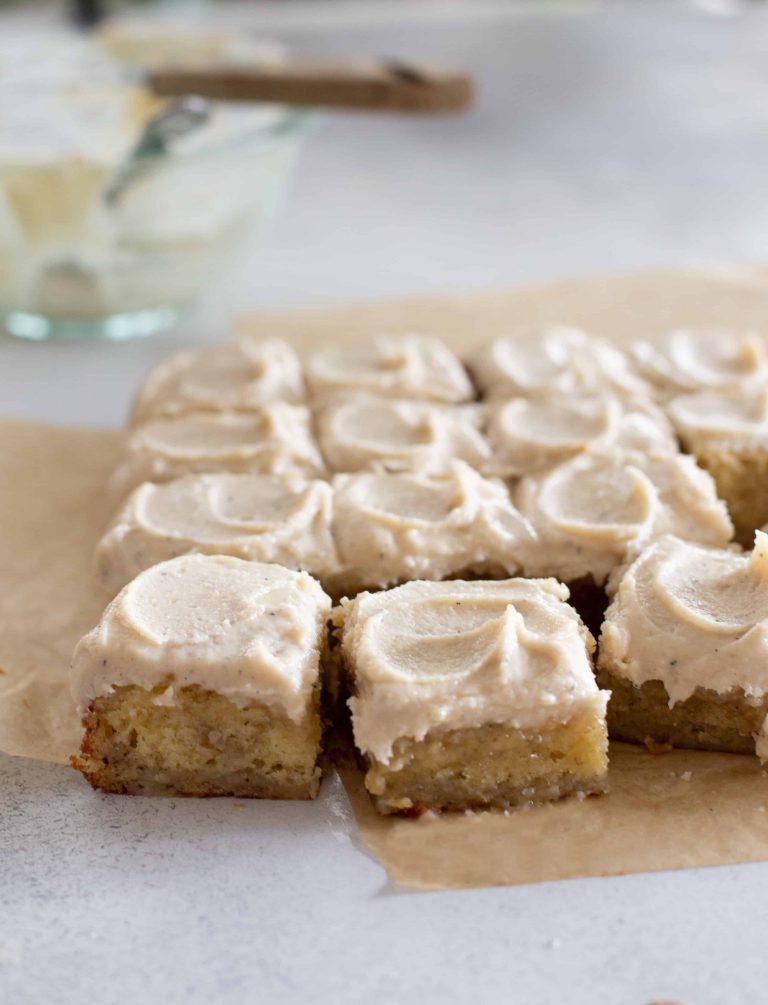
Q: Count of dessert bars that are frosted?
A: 14